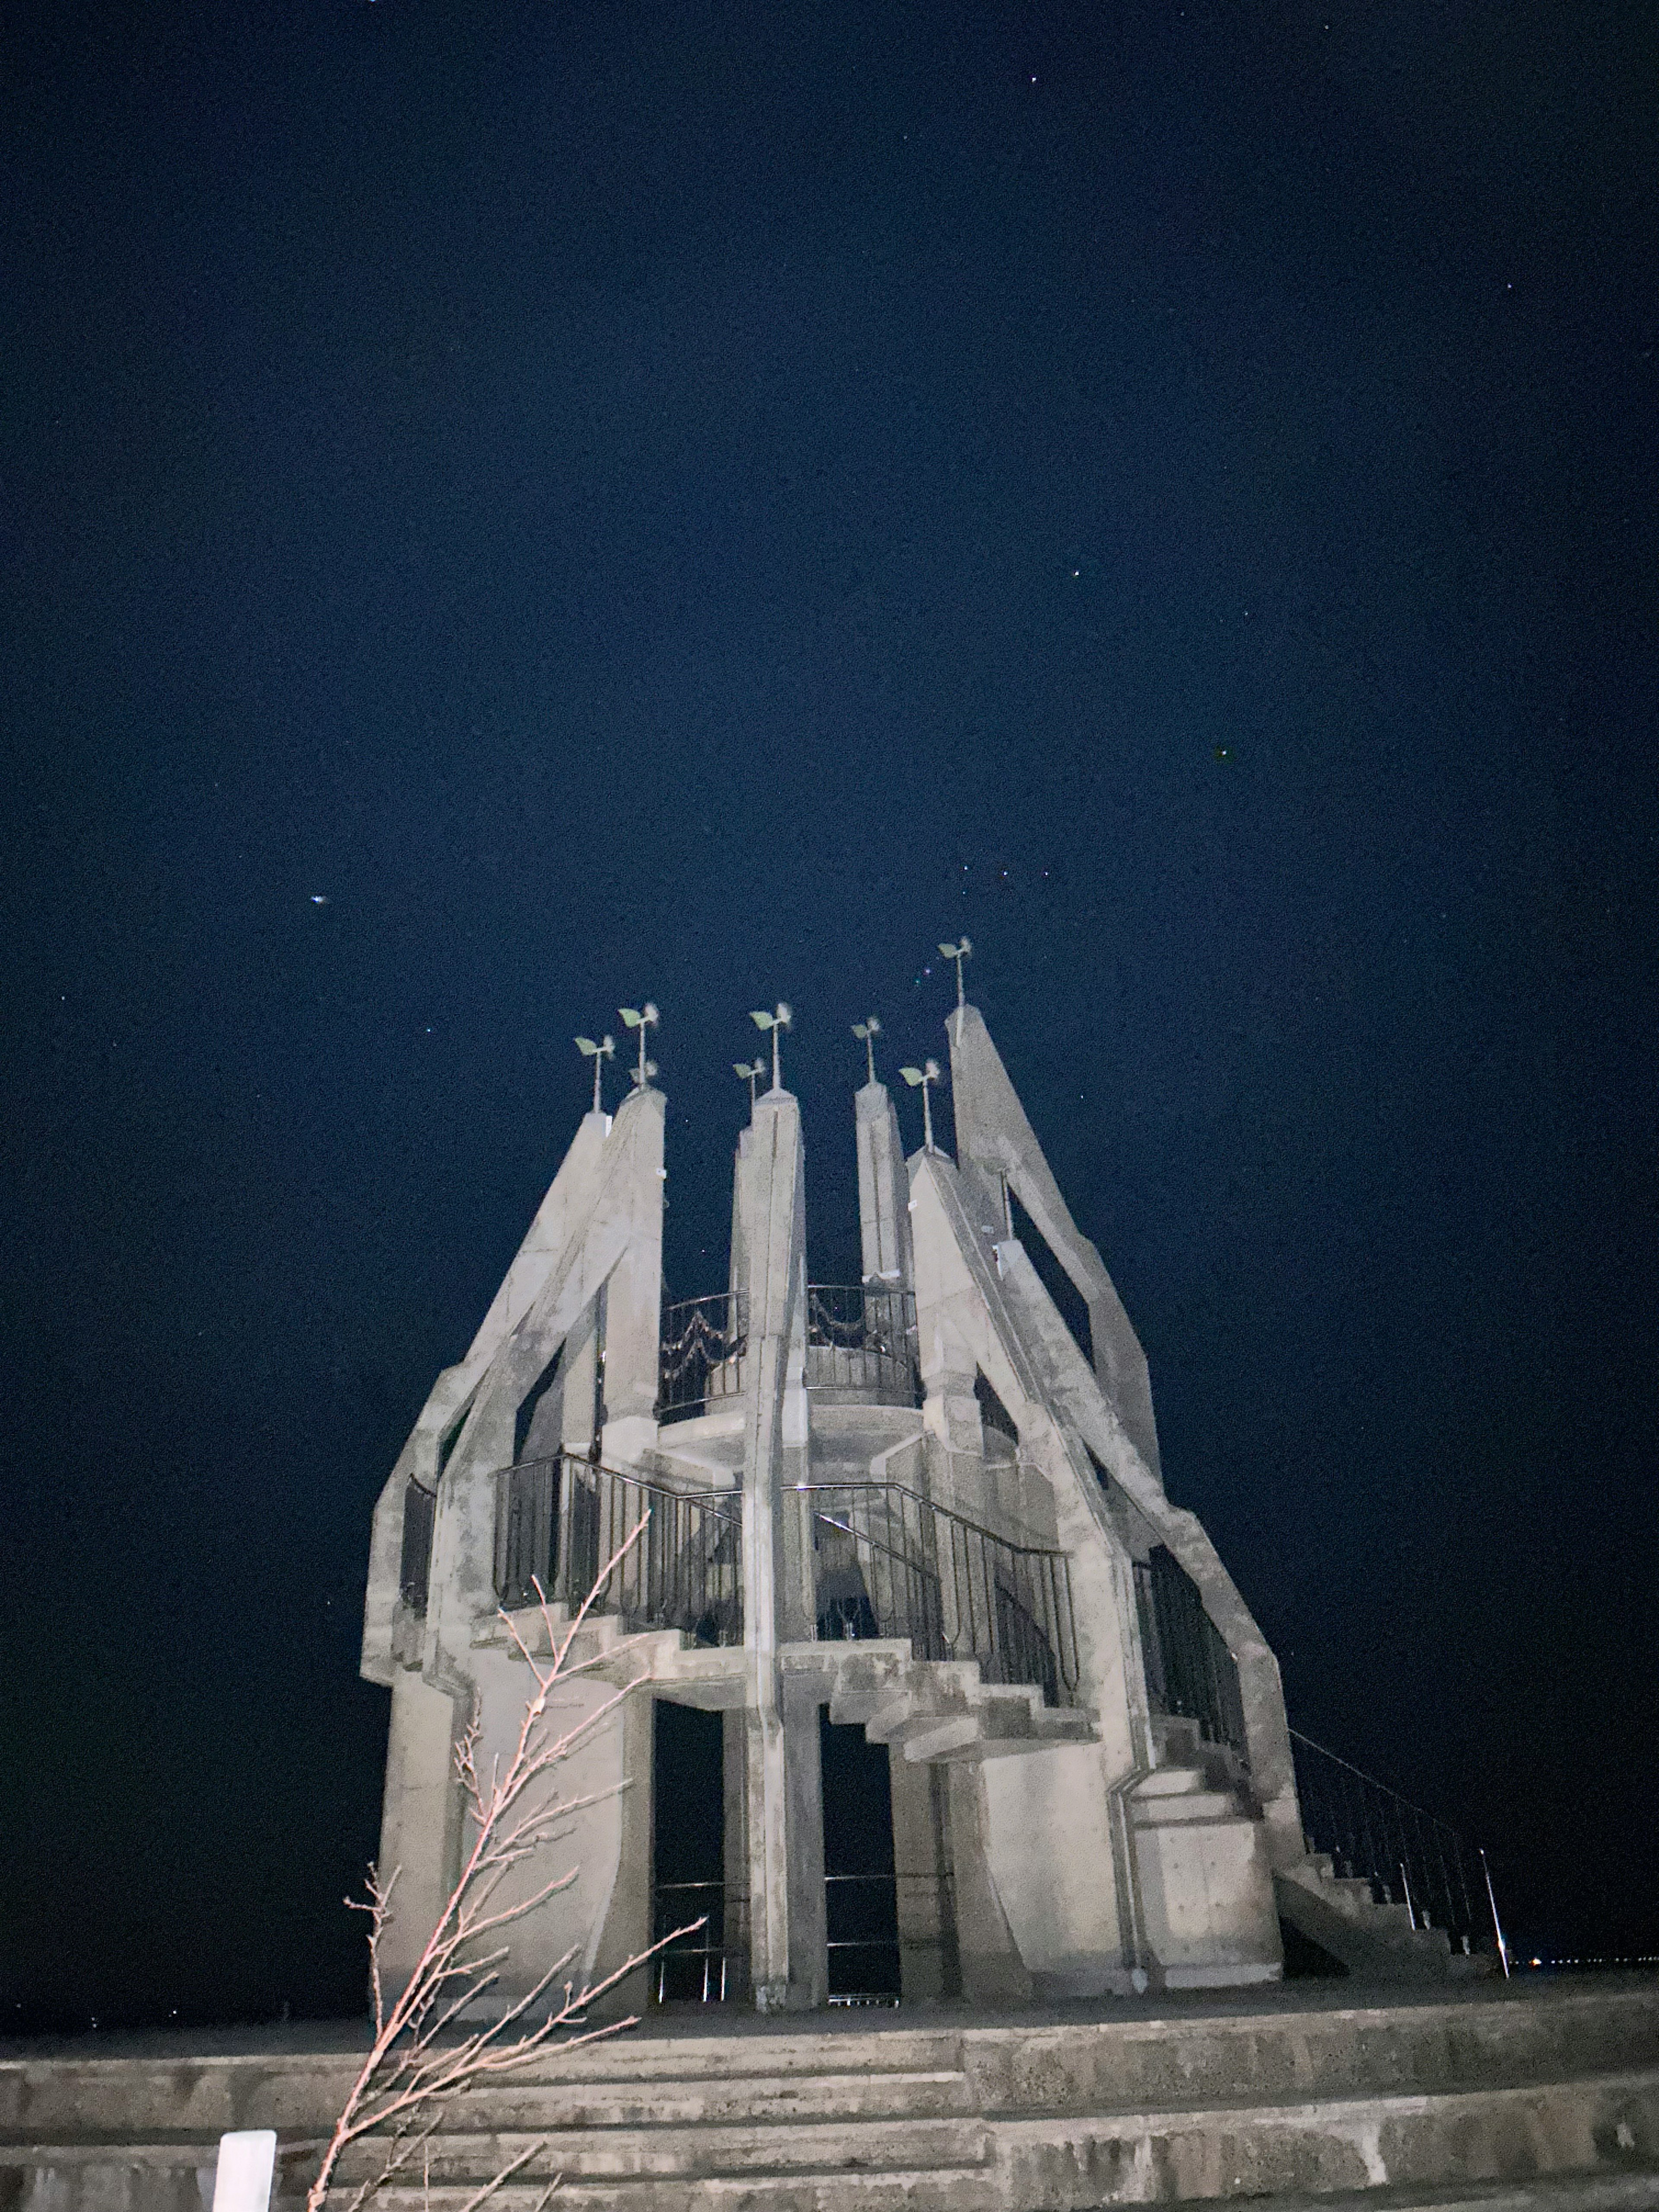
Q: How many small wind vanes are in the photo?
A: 8